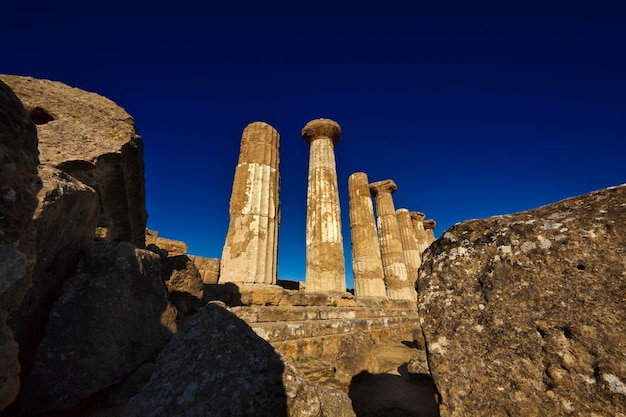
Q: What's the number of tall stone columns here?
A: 7